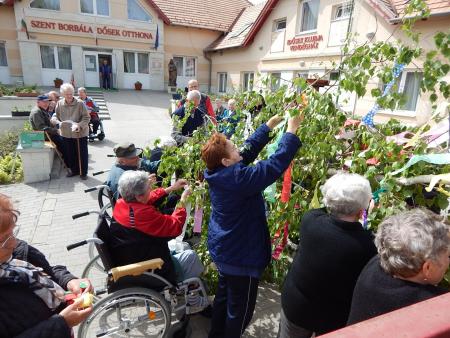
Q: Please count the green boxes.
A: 1